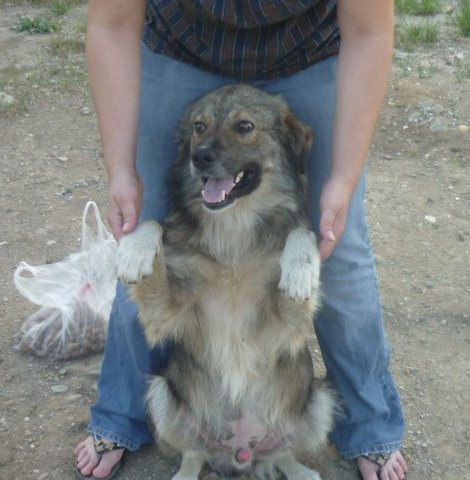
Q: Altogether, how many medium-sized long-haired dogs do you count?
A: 1